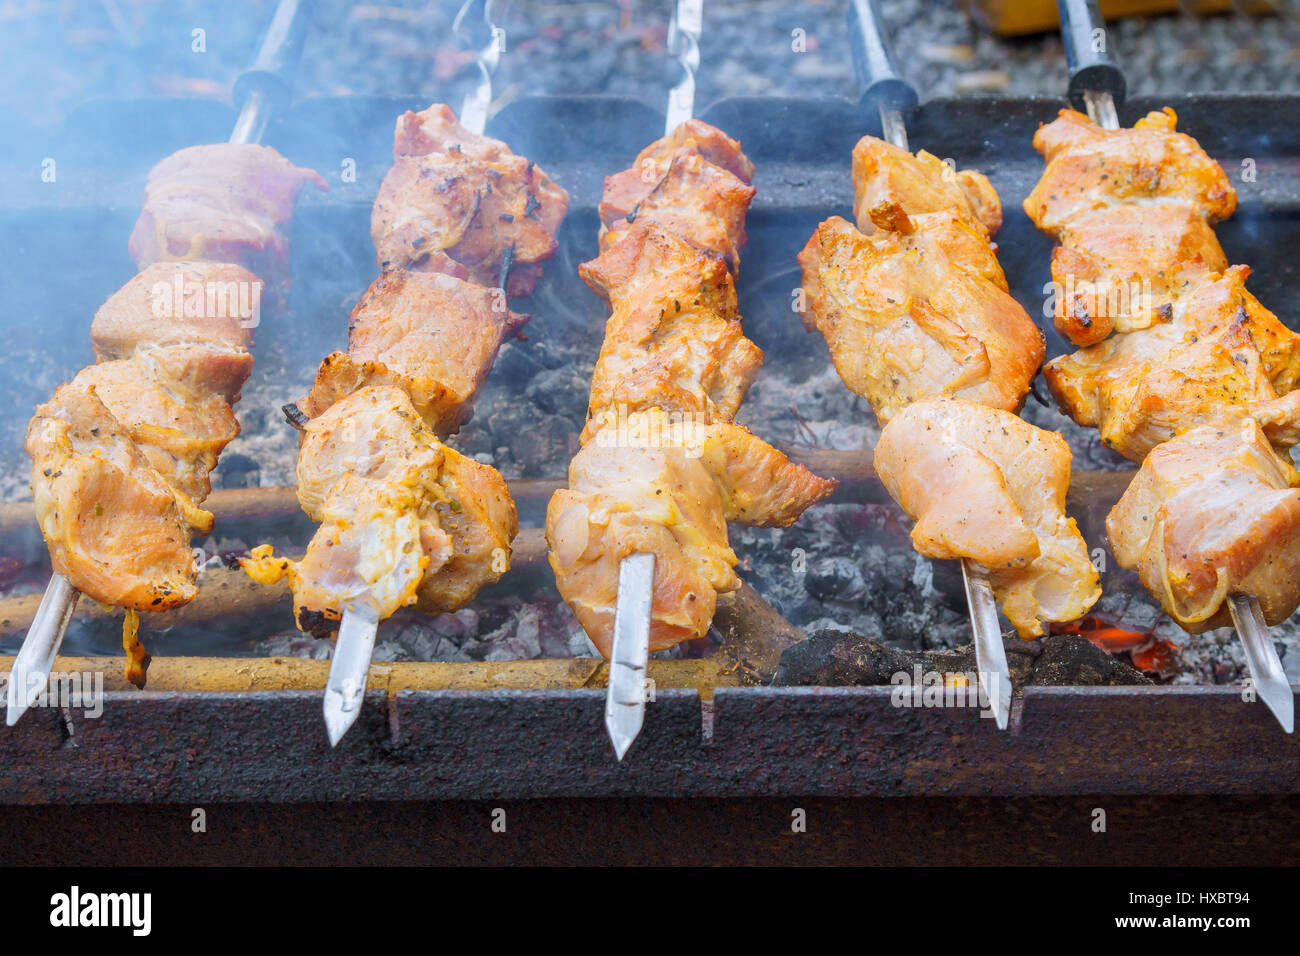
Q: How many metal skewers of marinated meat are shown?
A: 5